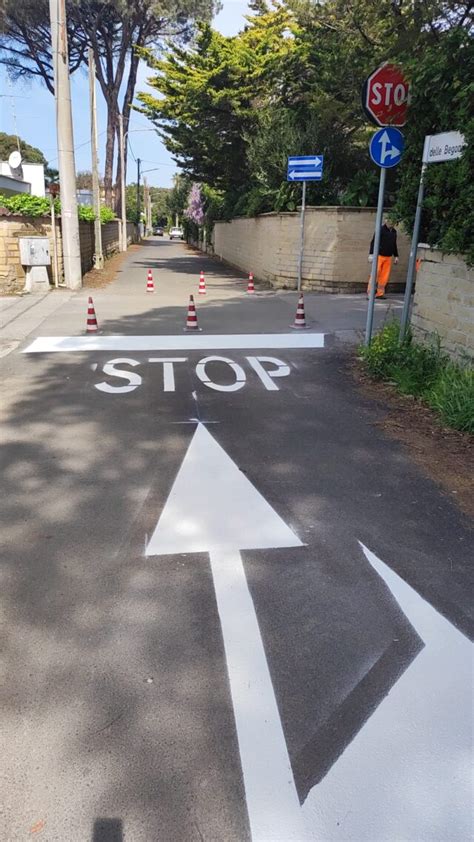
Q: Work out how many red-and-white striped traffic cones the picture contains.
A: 6